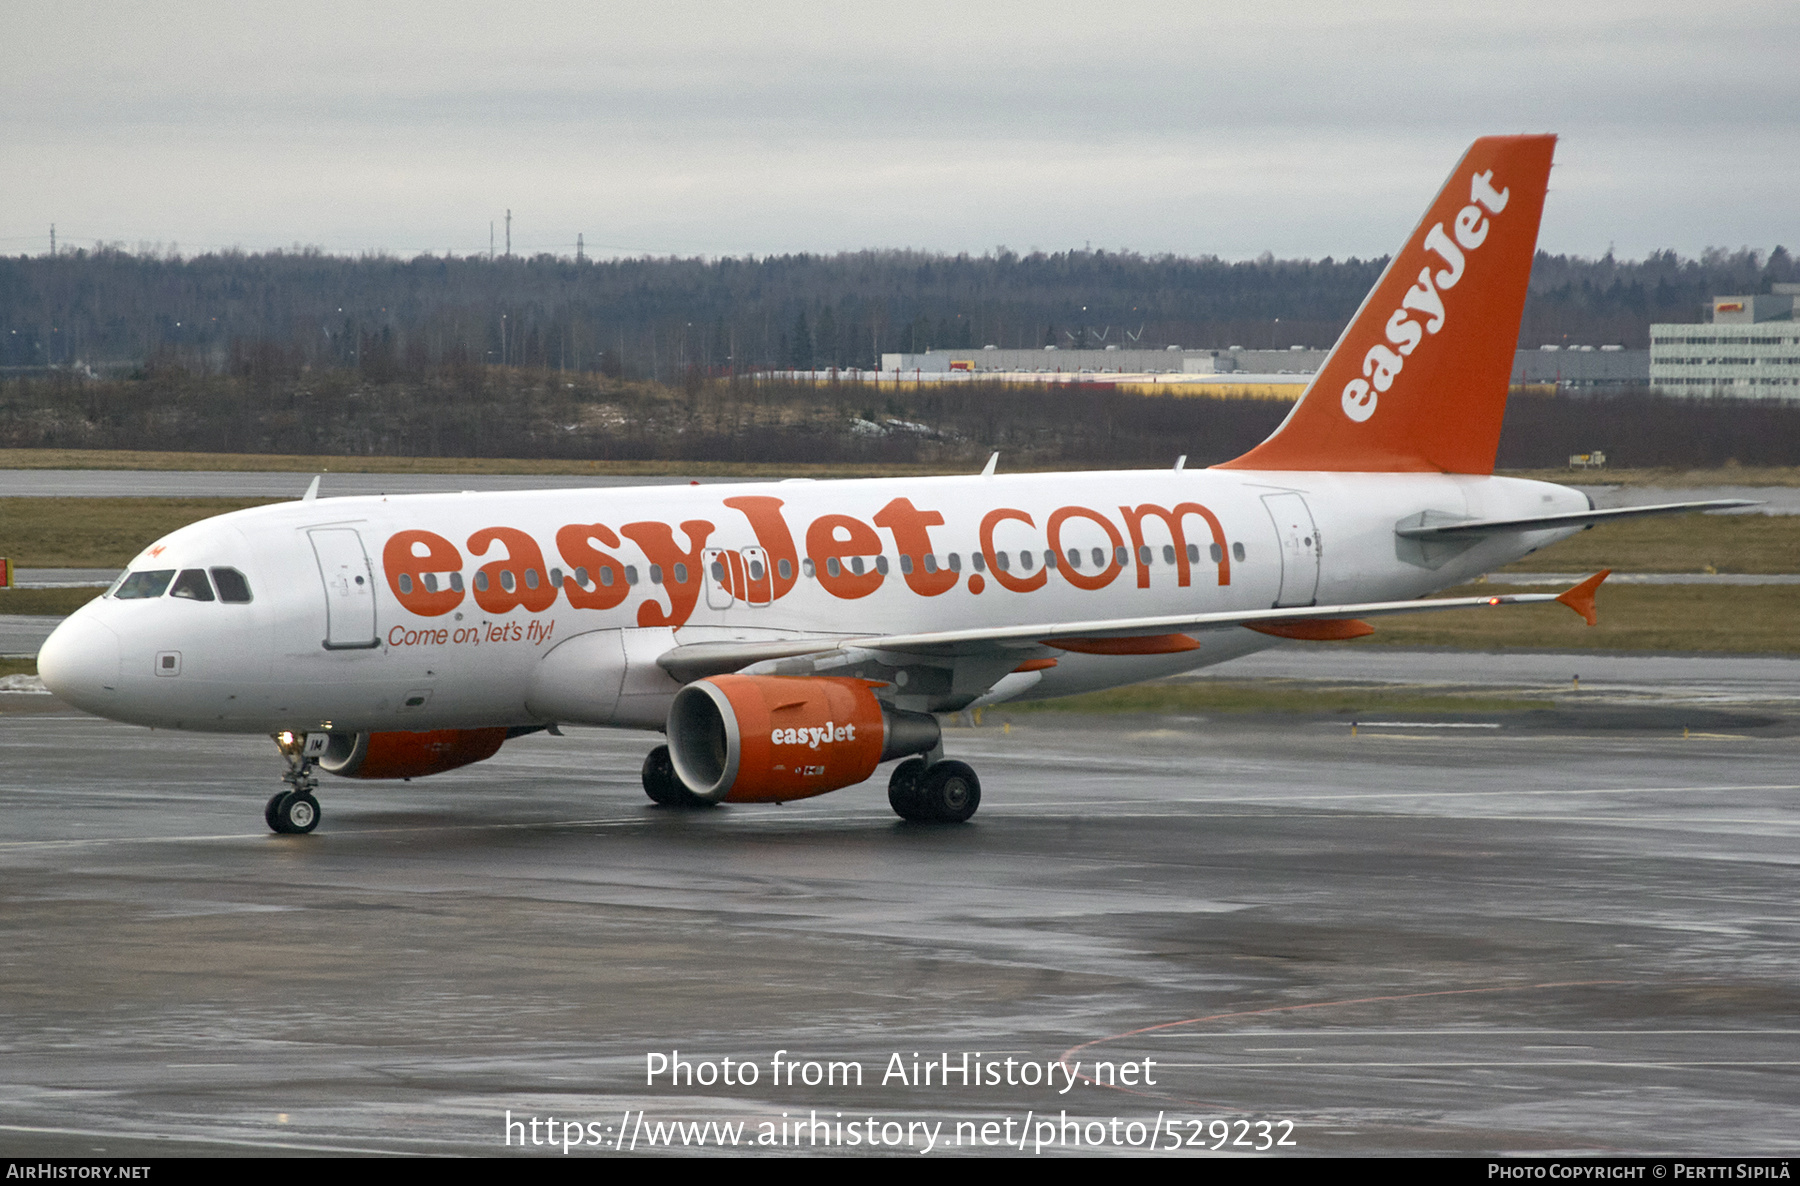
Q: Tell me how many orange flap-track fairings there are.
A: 3